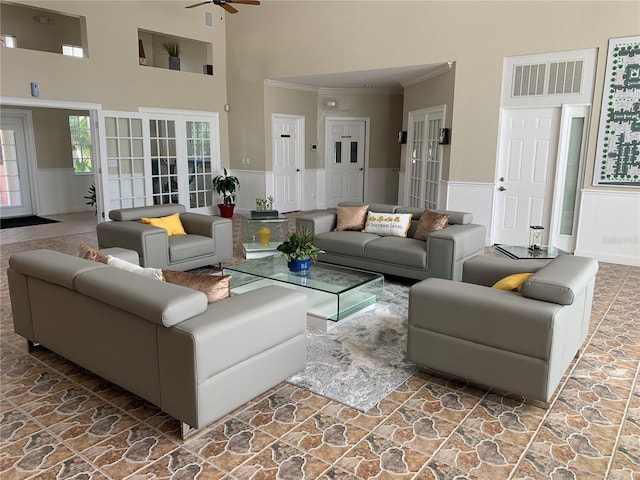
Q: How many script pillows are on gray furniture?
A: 1